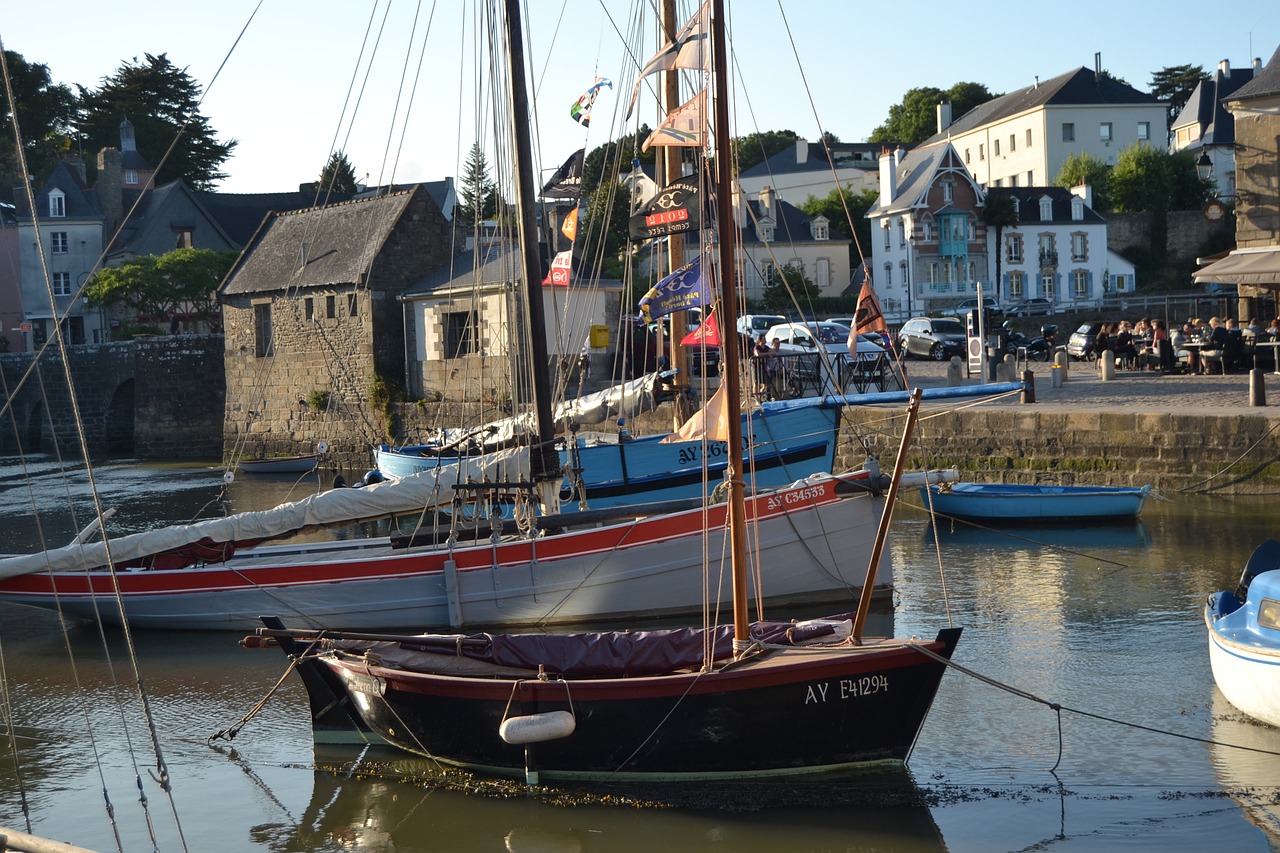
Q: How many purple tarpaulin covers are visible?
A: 1